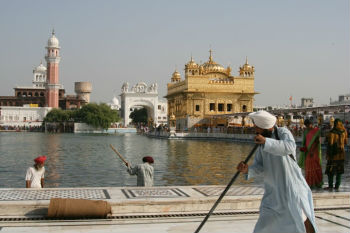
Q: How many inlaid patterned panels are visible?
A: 3